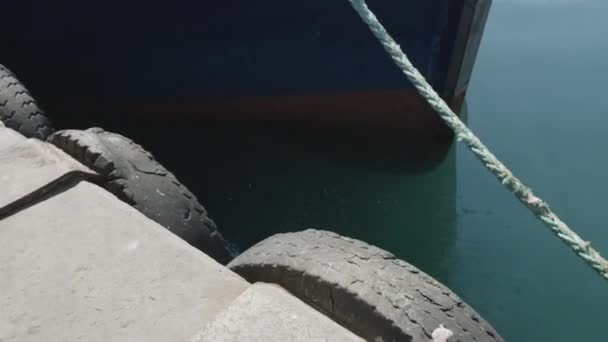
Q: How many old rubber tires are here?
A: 3